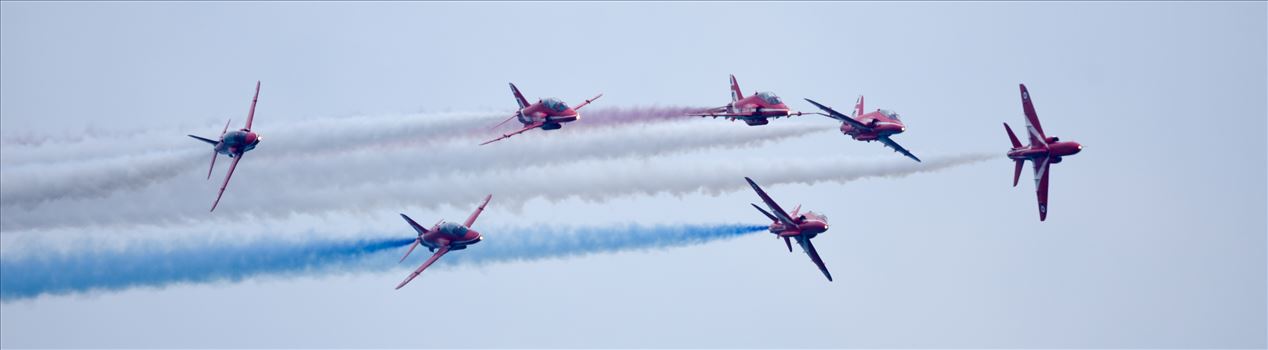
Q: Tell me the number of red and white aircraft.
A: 7